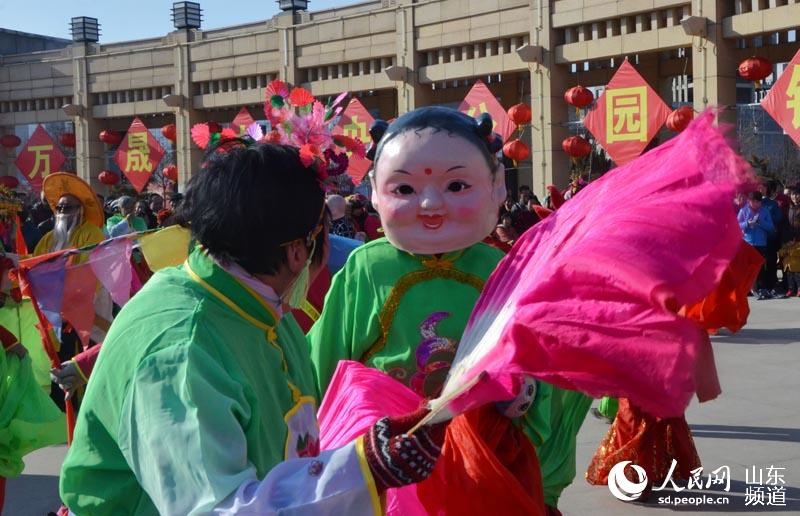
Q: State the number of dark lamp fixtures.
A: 3